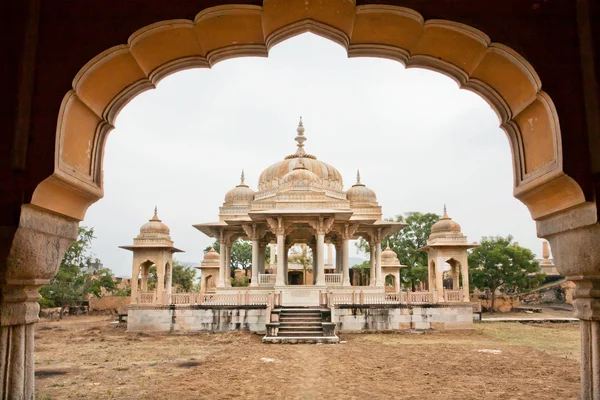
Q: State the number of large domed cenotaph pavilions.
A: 1